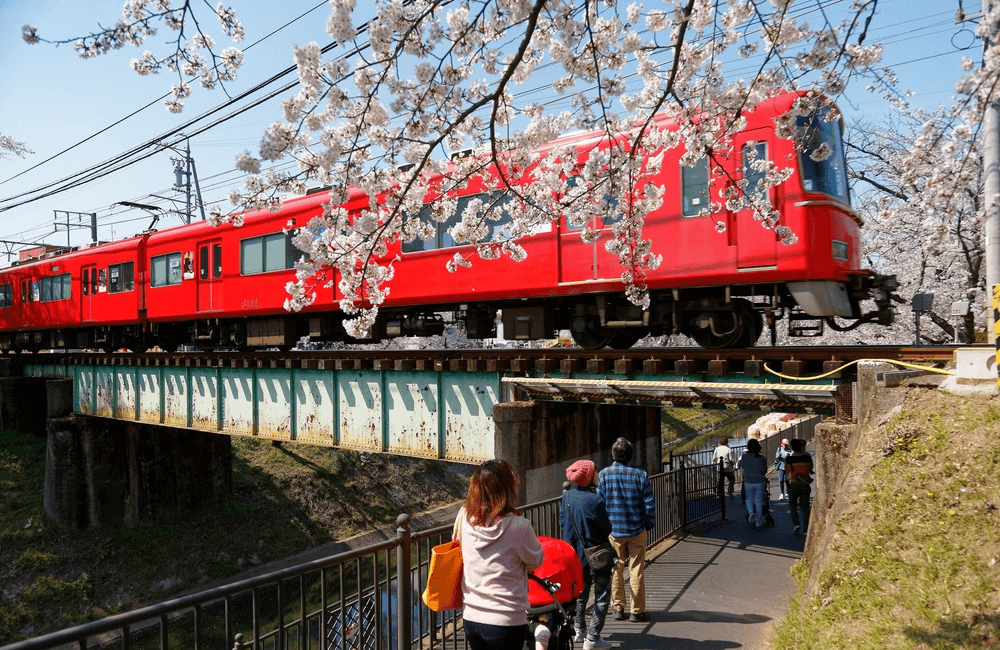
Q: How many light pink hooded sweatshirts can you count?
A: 1